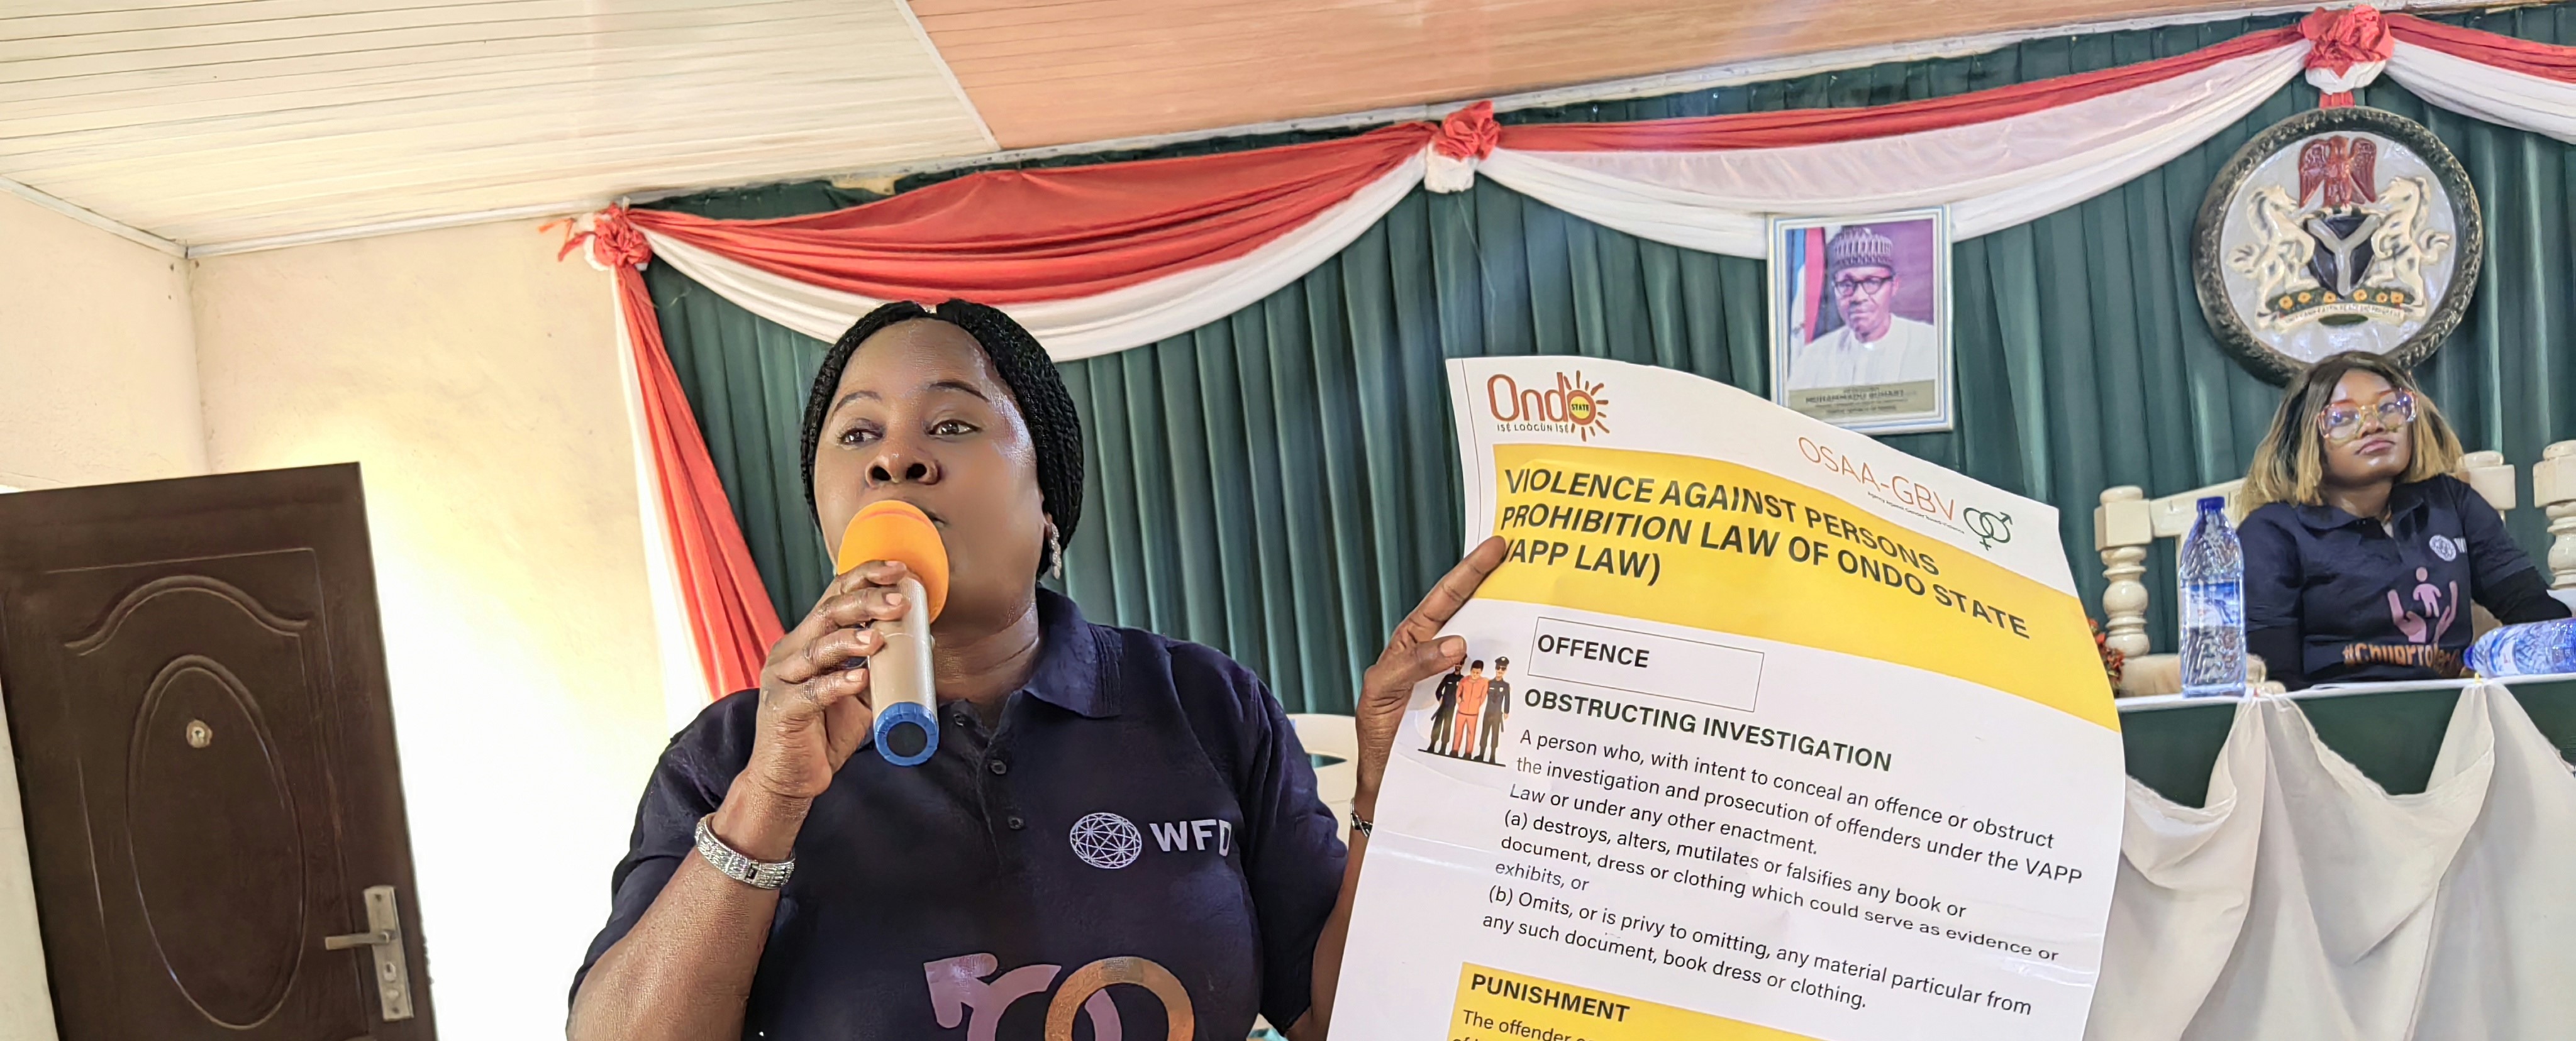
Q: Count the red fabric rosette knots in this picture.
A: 3